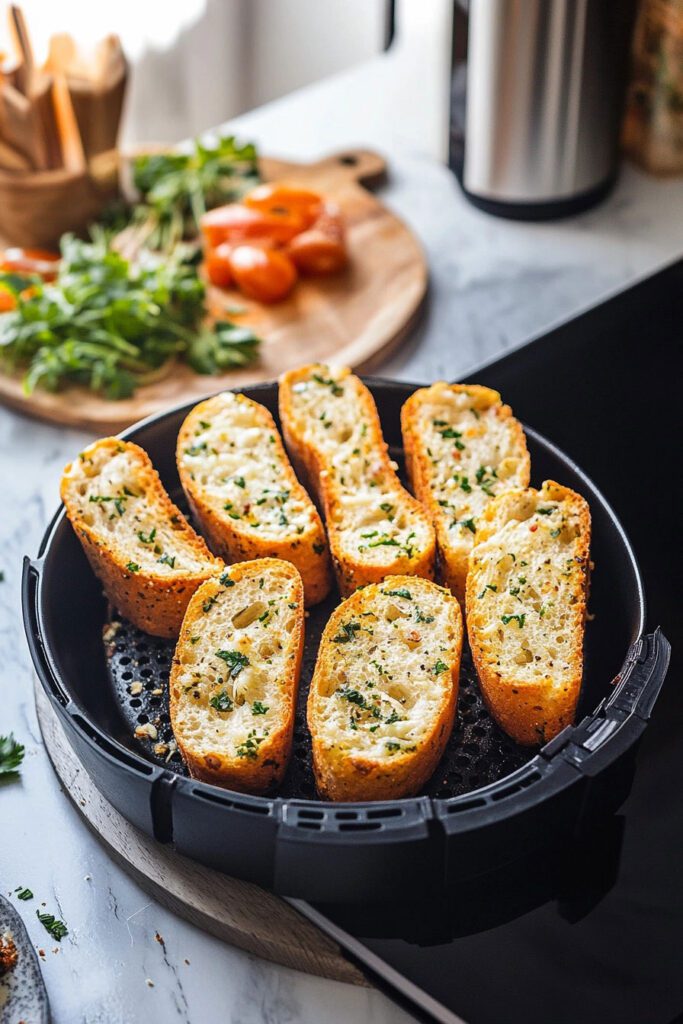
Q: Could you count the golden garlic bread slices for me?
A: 7